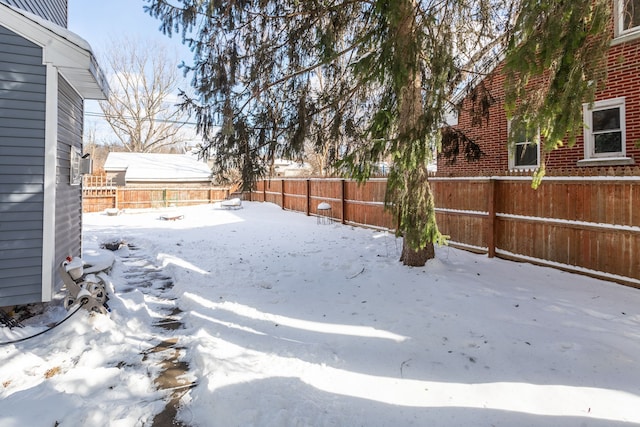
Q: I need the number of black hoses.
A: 1